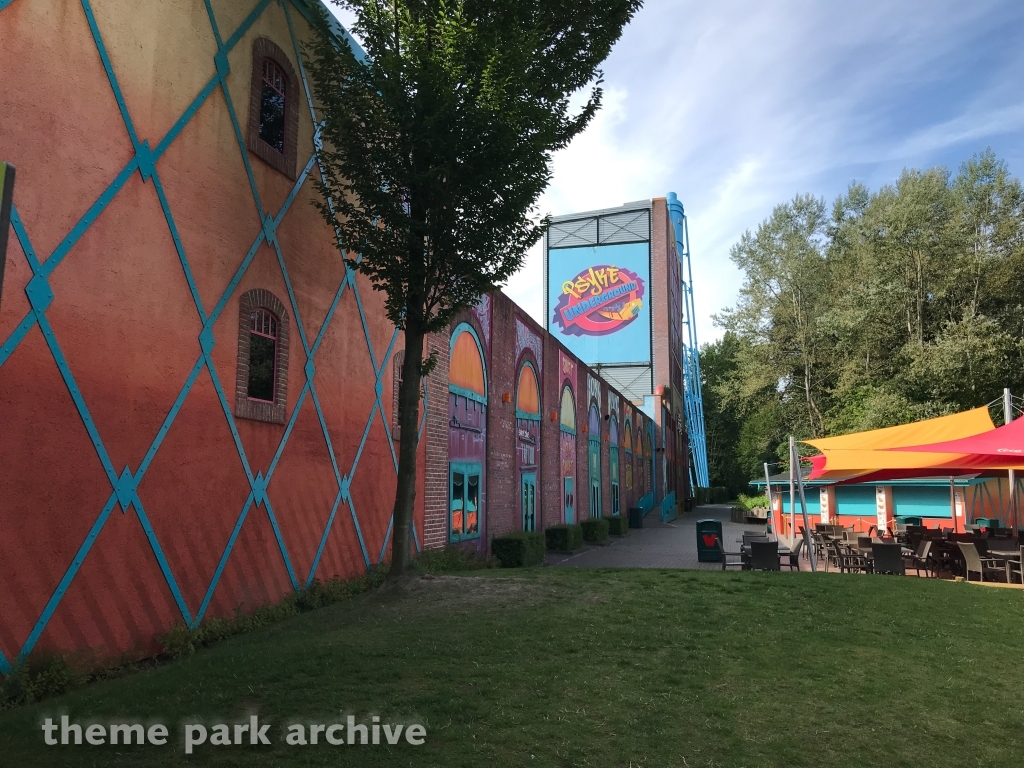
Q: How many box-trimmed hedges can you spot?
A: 4